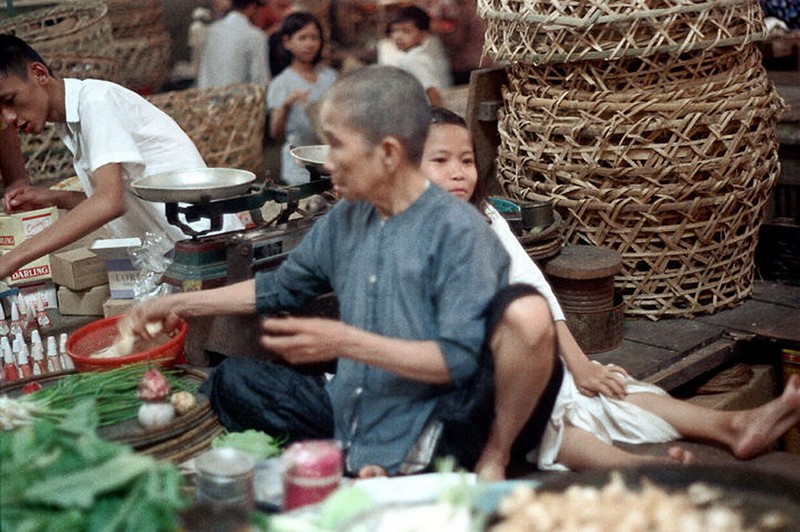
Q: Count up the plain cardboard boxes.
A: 3